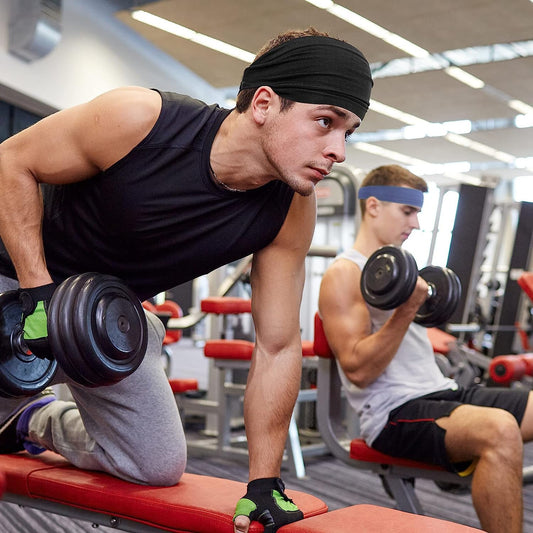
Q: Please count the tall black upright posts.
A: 2